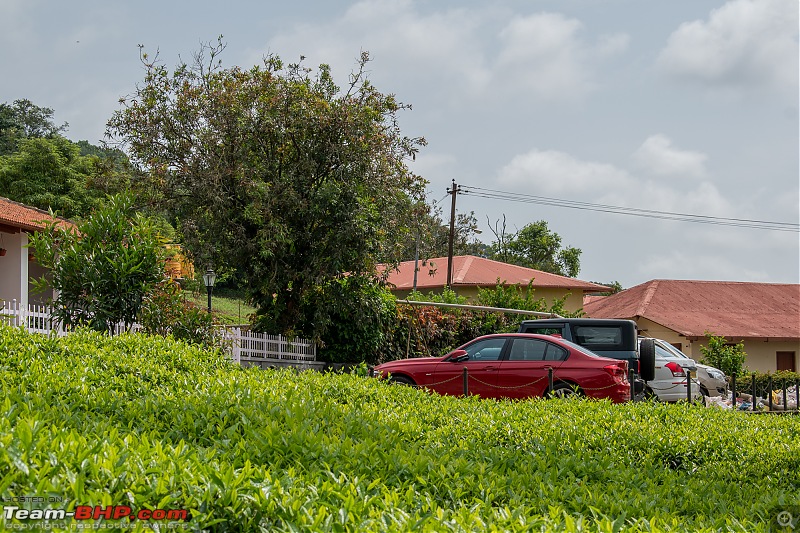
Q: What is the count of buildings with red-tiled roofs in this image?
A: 3